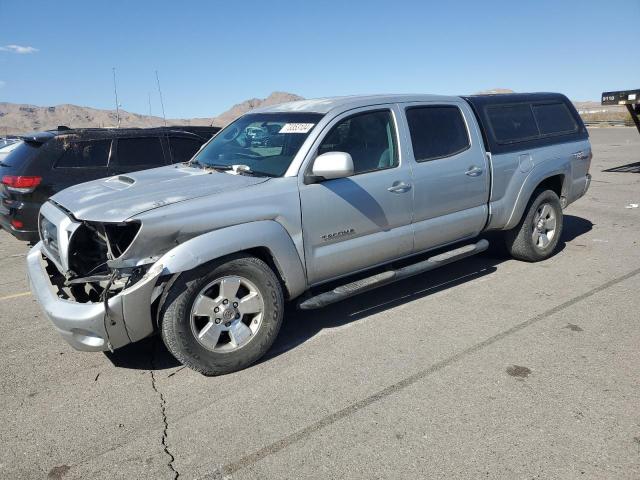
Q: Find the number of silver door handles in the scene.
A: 2